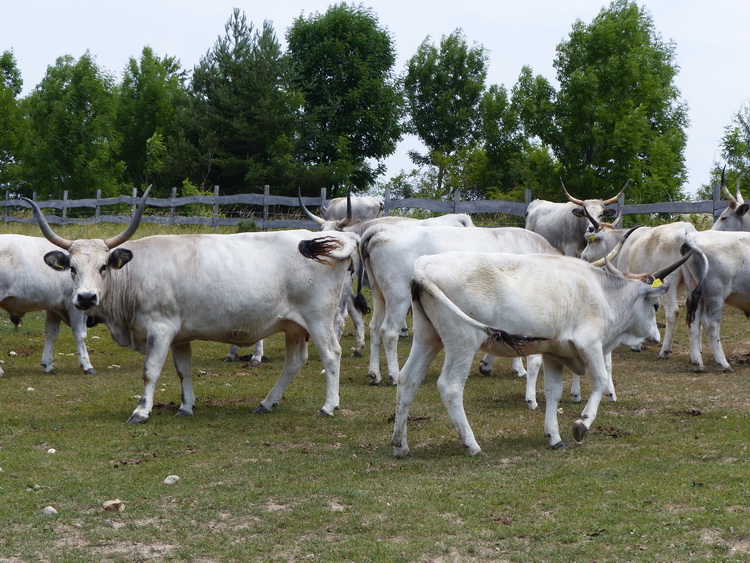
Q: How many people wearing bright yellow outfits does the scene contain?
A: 0